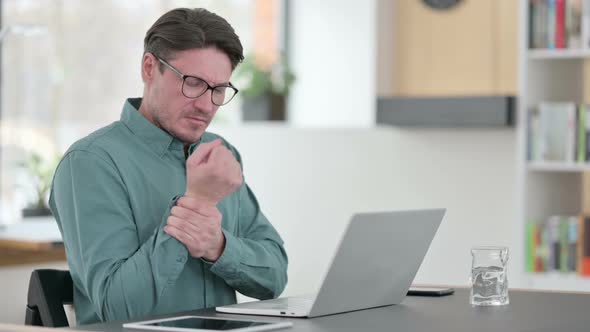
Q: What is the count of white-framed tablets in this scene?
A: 1